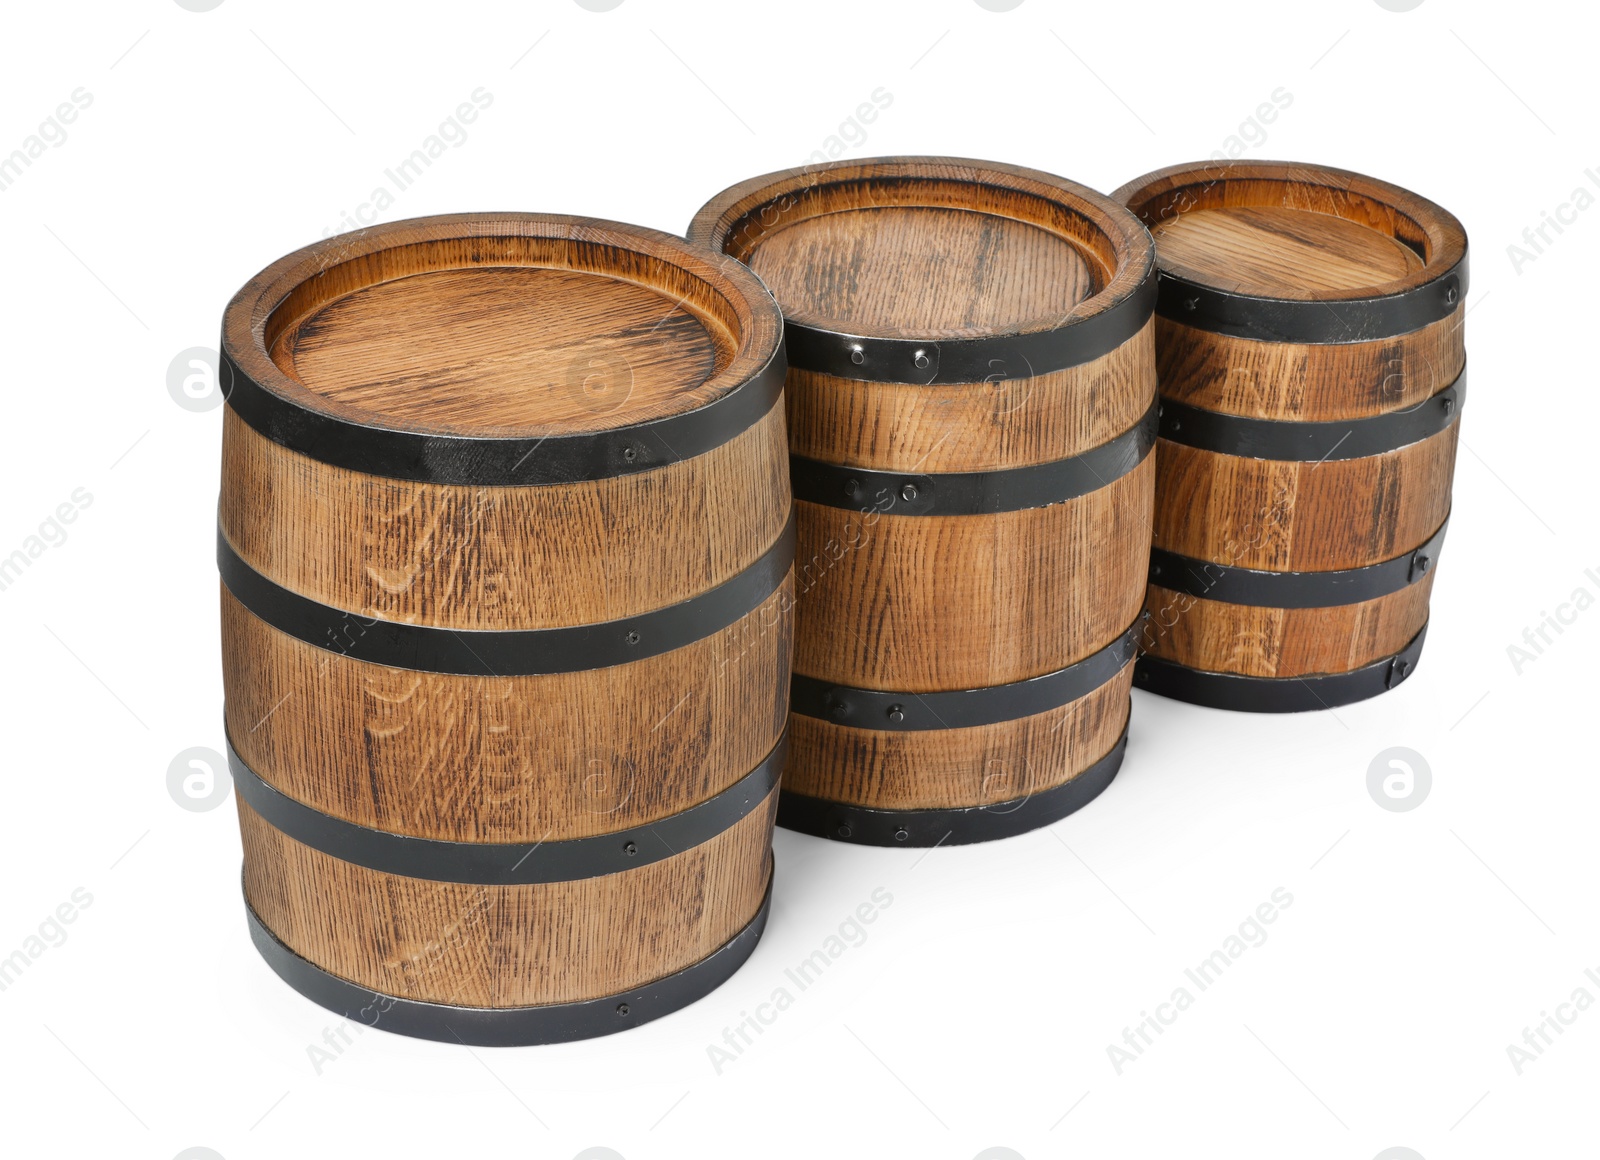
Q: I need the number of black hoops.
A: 12